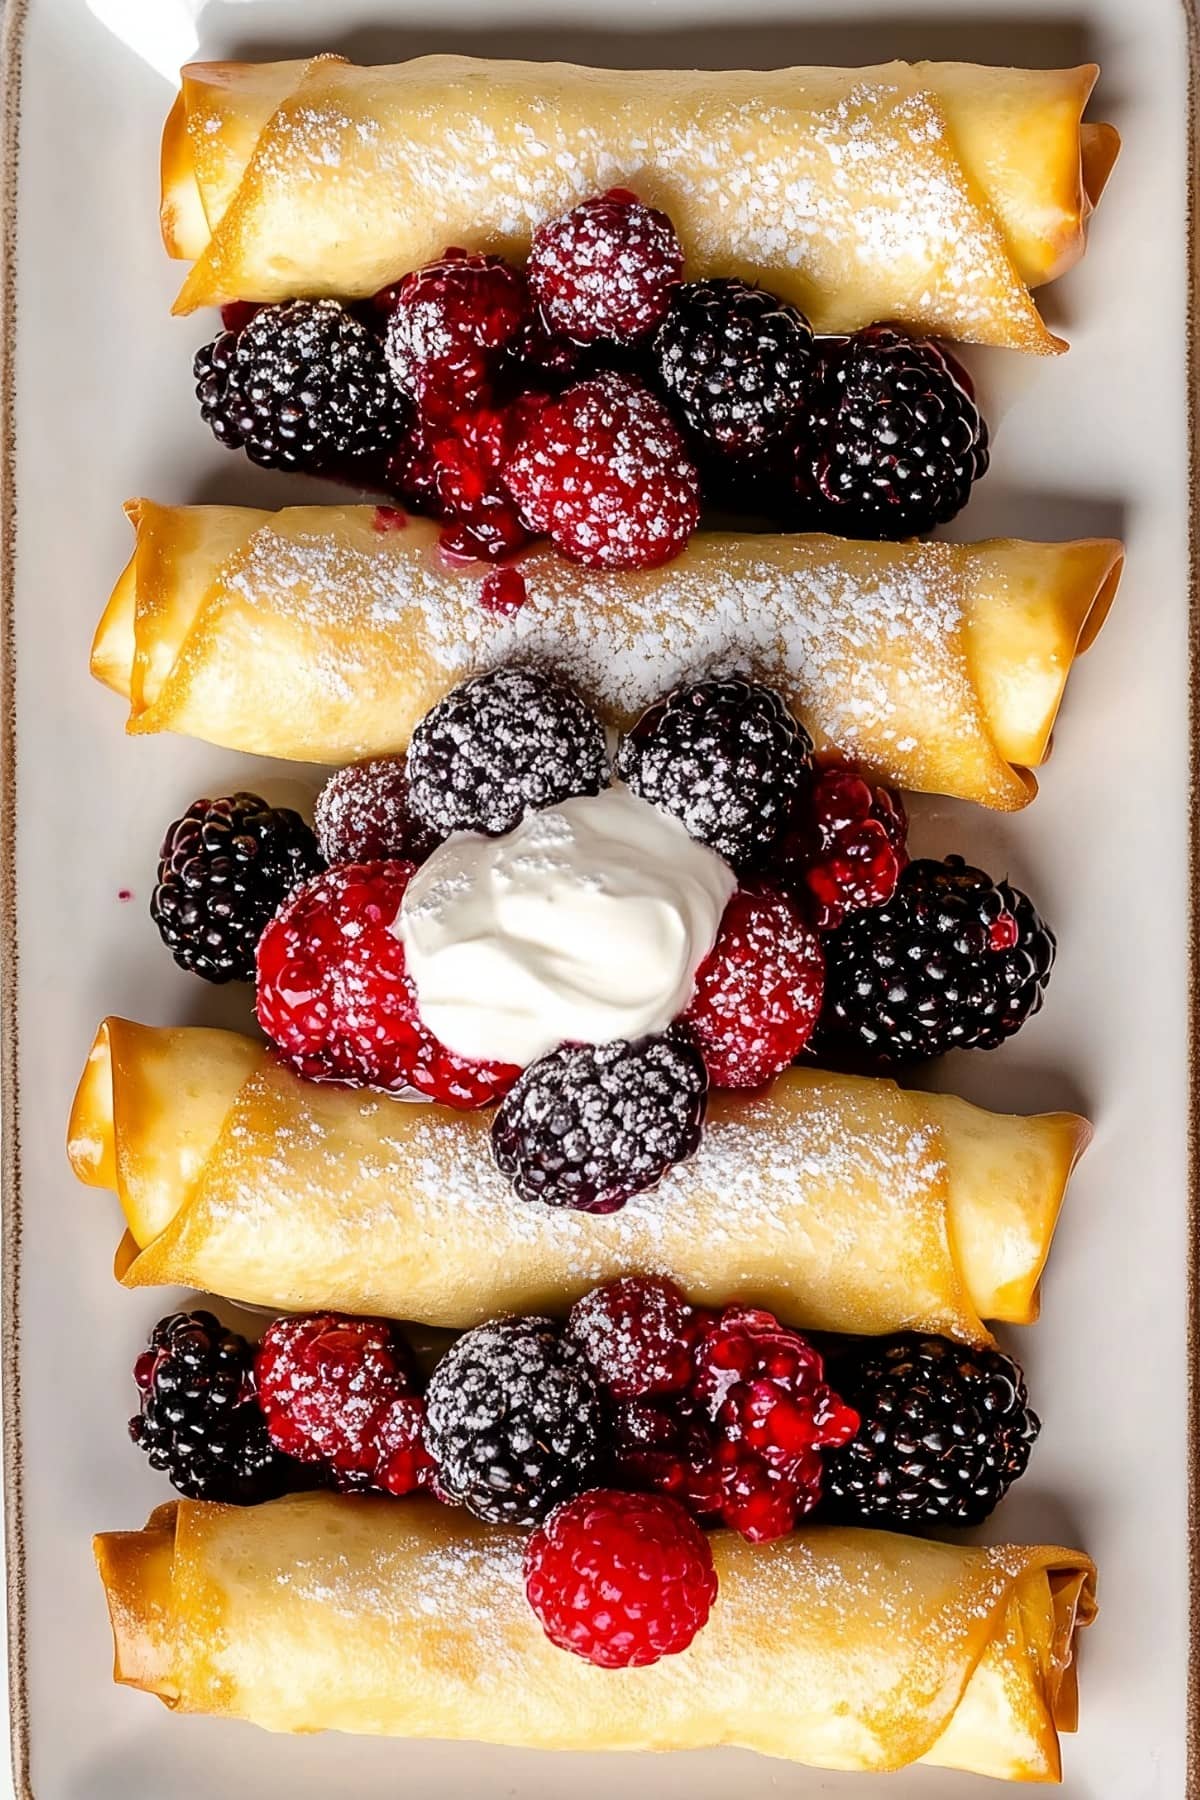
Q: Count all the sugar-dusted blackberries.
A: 6